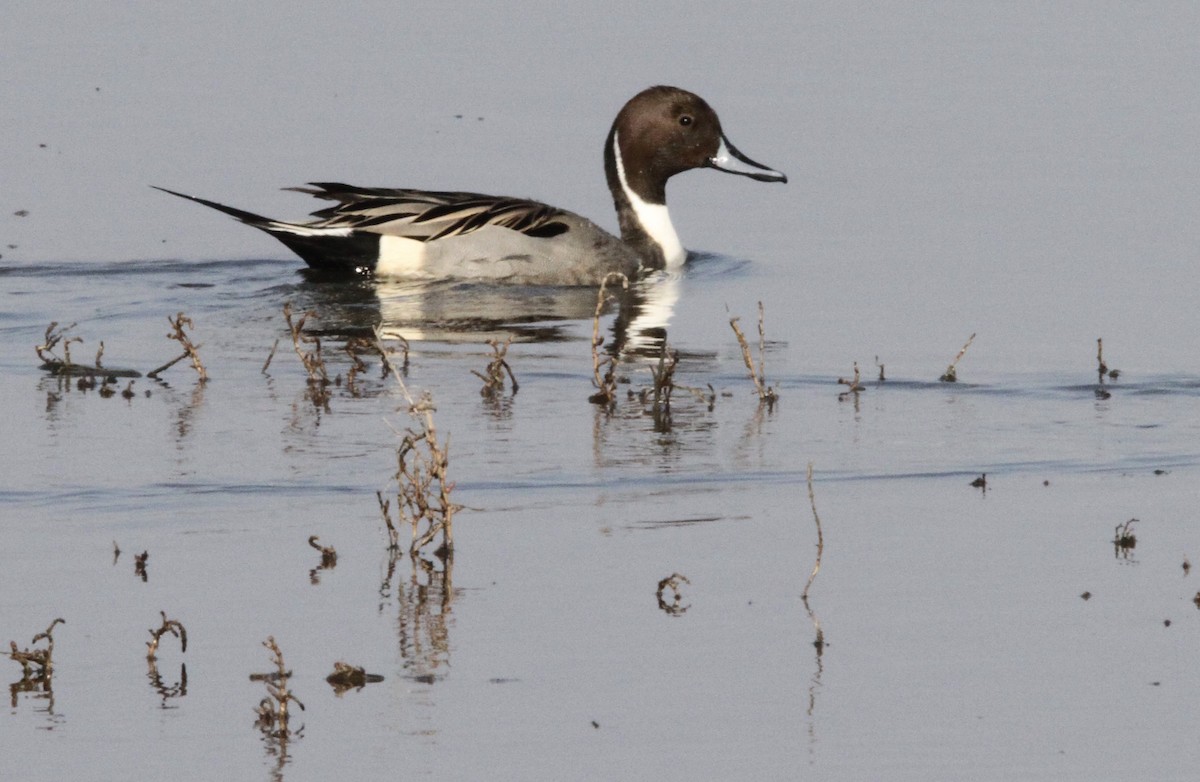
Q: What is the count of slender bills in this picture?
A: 1